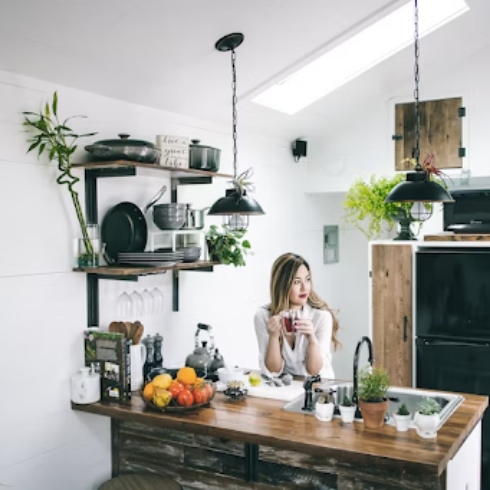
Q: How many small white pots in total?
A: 4